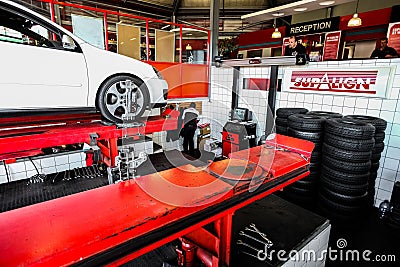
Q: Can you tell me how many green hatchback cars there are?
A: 0